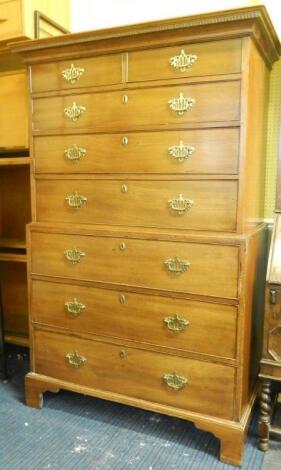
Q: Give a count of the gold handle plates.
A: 14